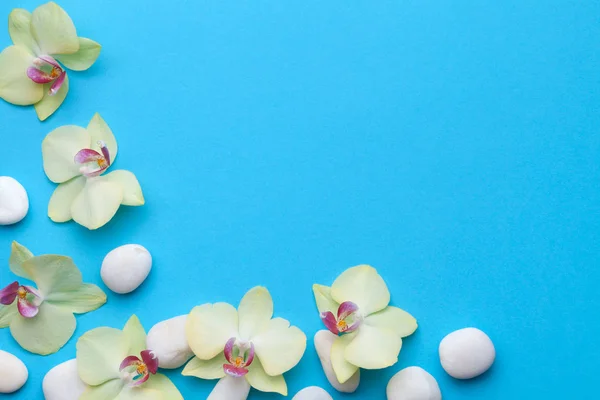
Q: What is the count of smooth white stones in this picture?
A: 10